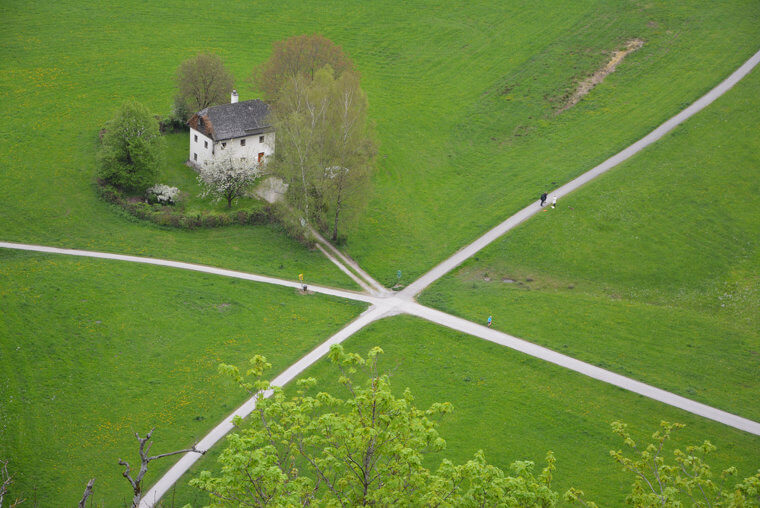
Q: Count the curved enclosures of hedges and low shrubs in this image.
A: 1